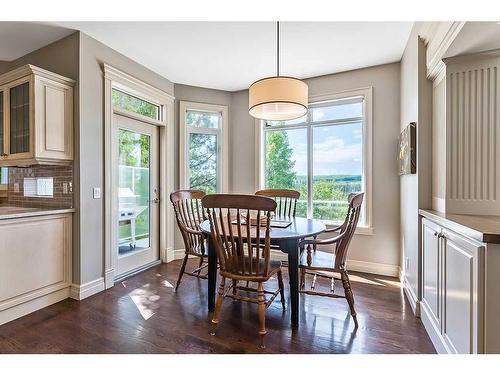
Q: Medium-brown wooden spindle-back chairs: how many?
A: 4